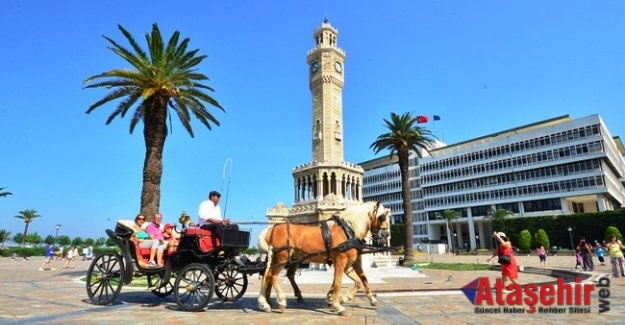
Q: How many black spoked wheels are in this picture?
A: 4